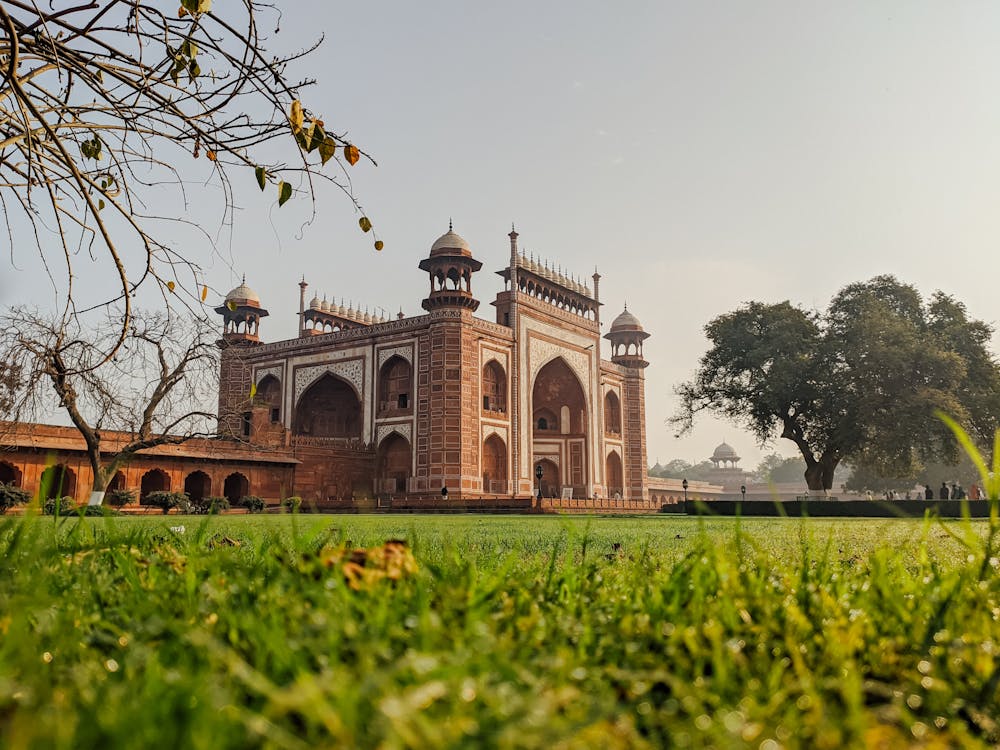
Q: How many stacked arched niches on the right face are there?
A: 4